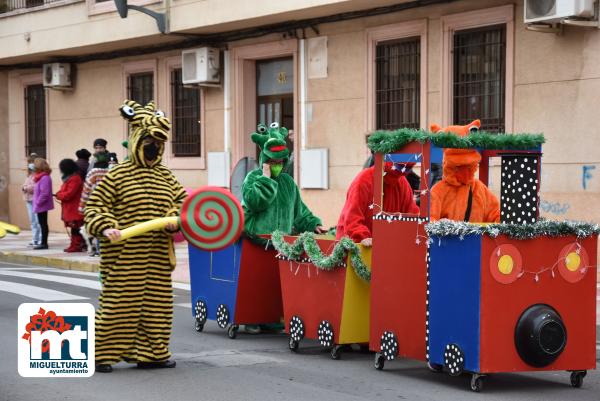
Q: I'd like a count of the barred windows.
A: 5